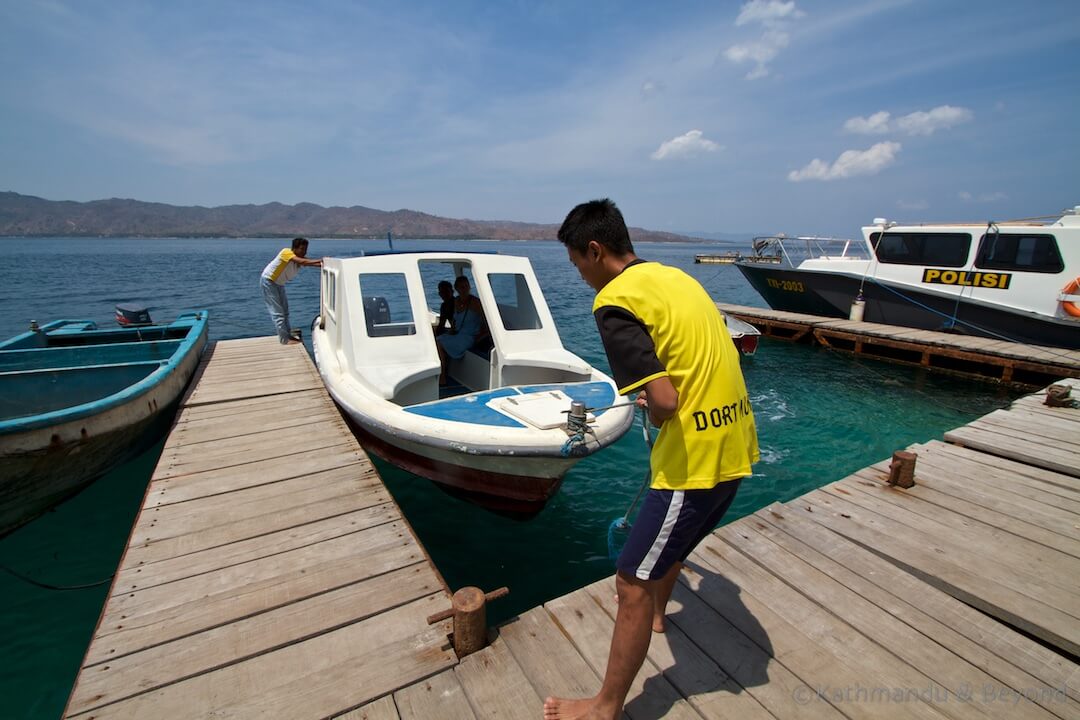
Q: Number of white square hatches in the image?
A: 1